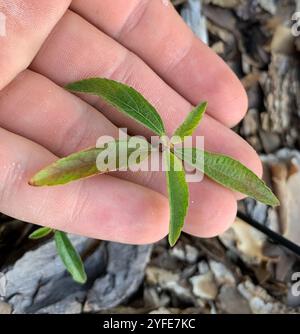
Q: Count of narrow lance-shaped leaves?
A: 7